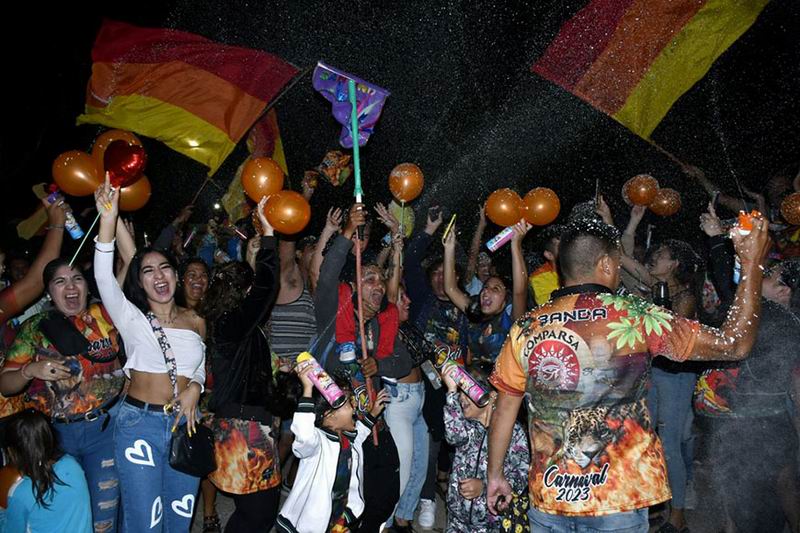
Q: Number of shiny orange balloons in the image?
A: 11